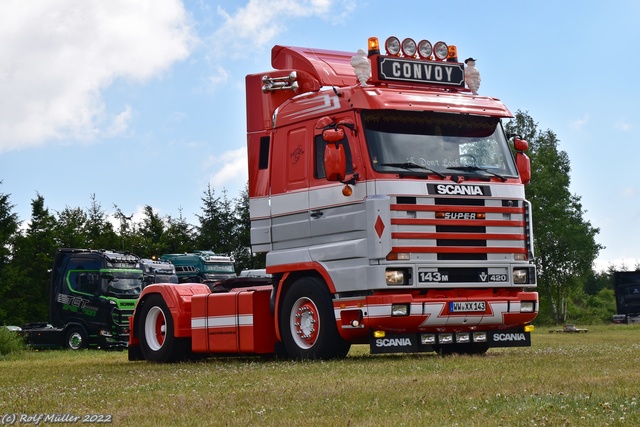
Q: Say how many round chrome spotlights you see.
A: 4